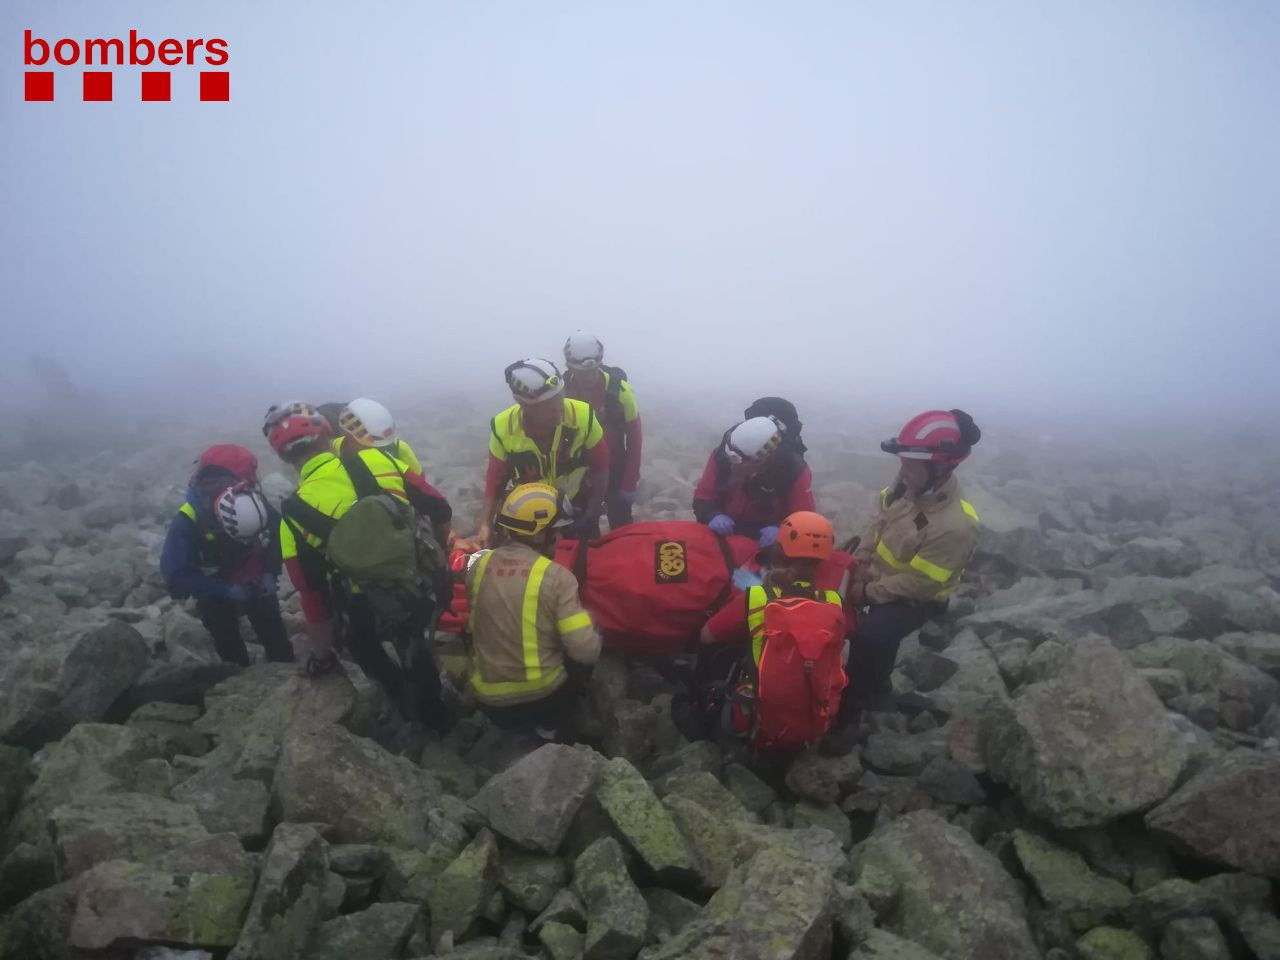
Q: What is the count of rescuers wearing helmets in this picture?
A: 9